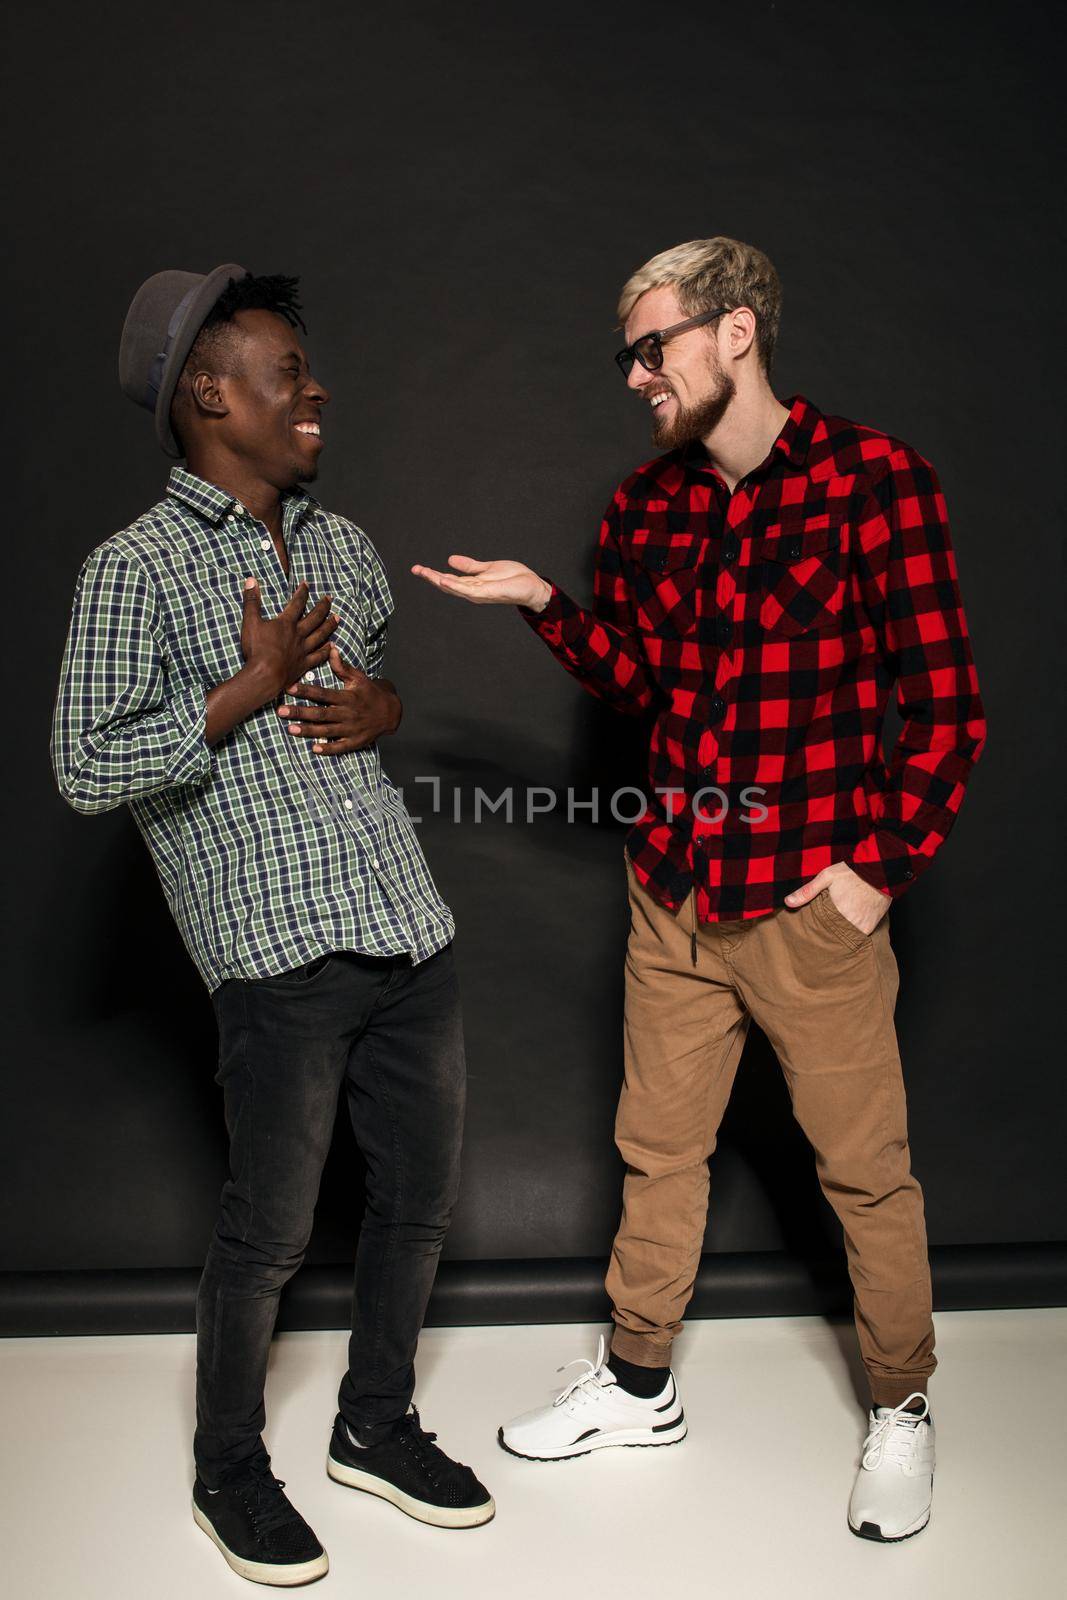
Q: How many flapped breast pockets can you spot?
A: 2